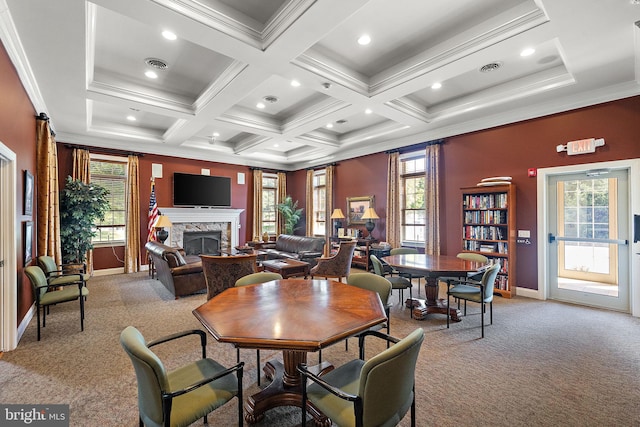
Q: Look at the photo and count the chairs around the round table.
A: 4